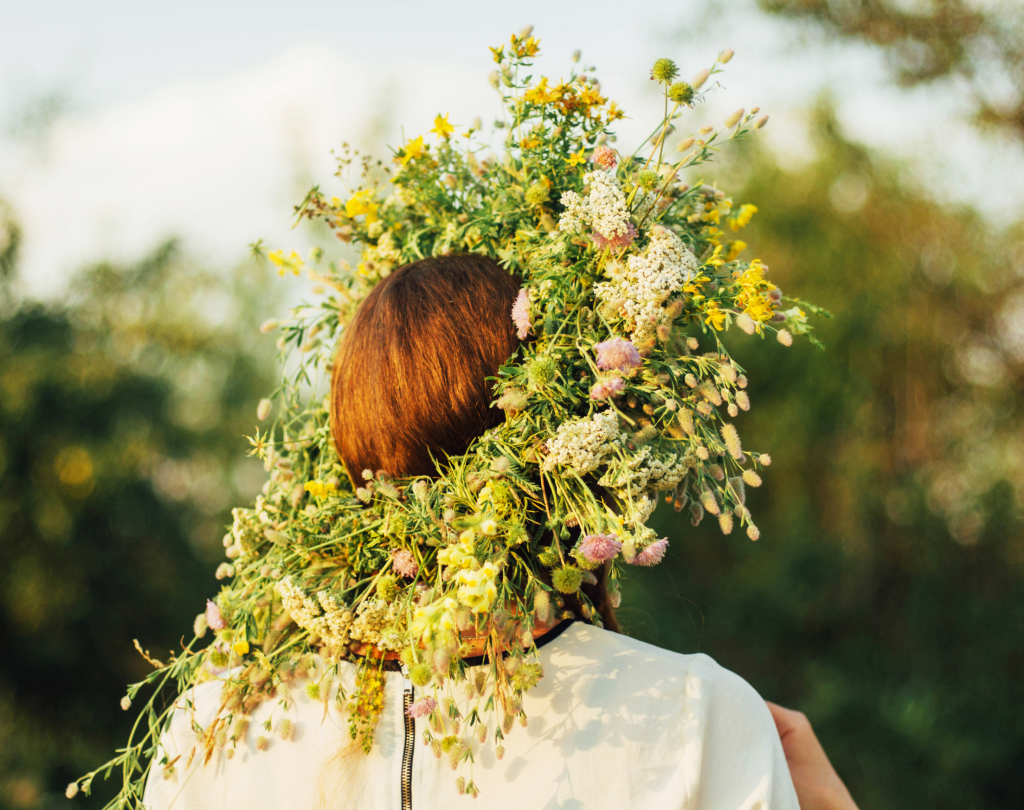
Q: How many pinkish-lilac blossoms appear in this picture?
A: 10